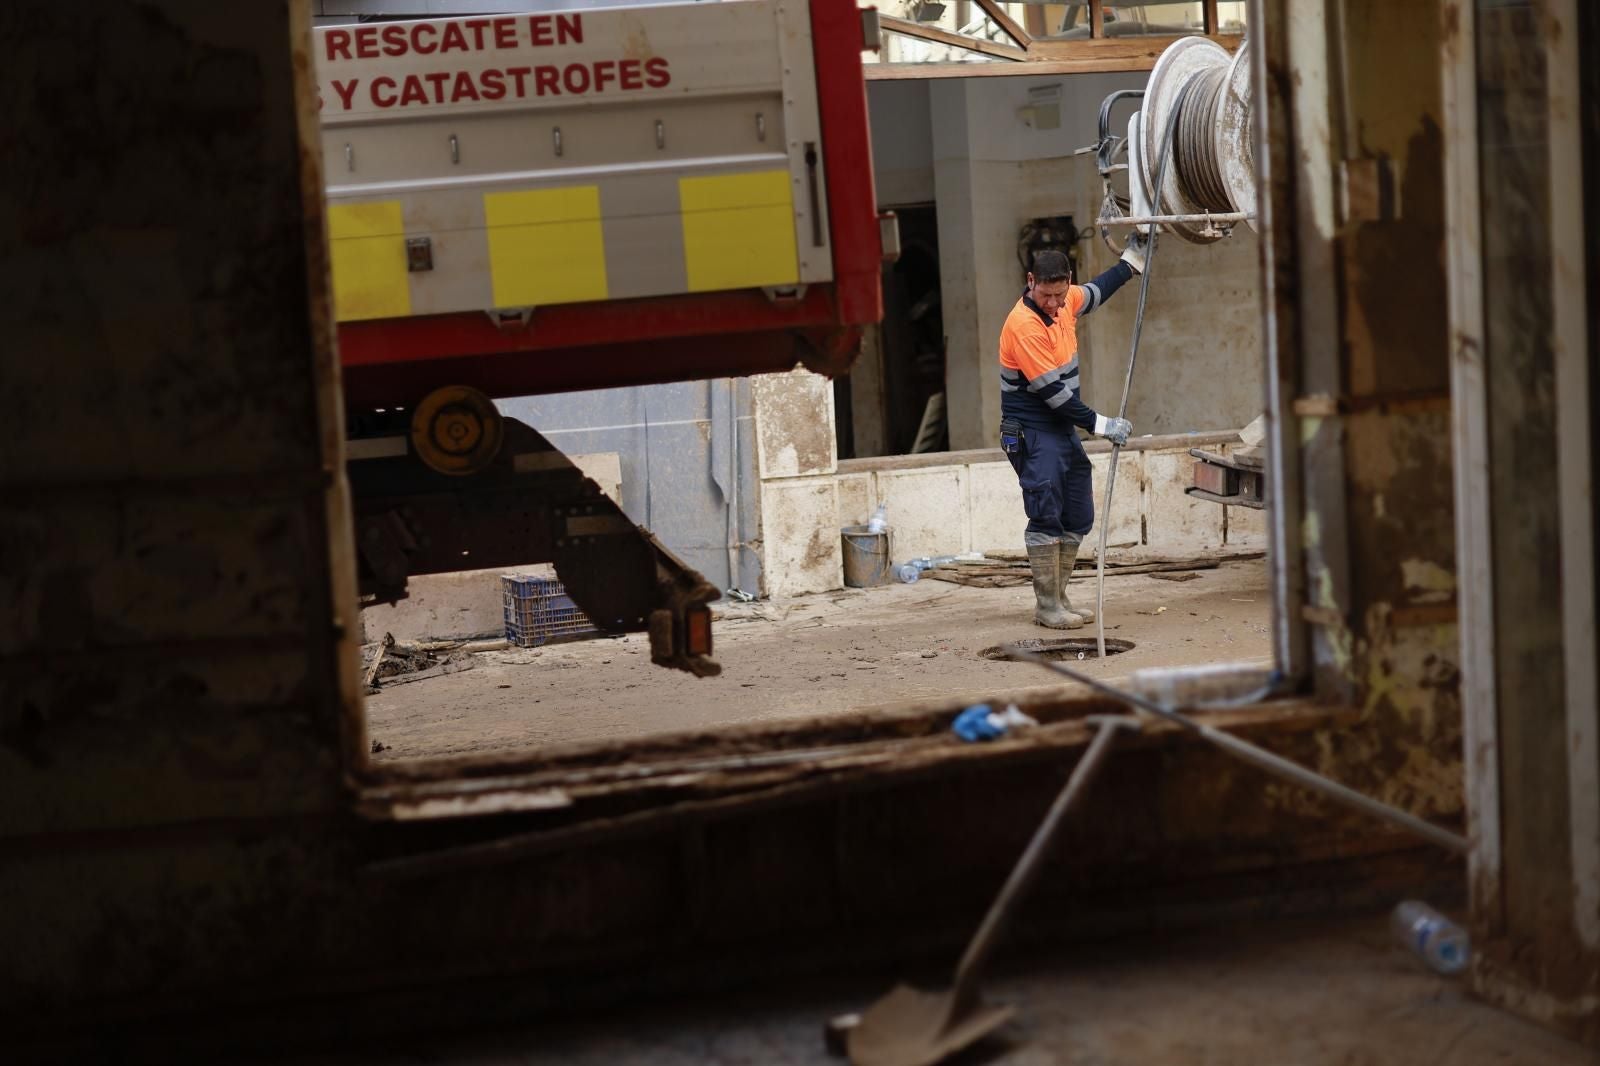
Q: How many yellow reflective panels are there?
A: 3